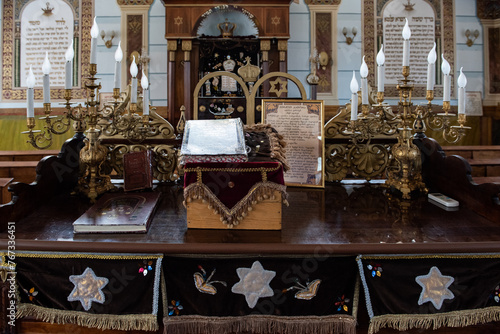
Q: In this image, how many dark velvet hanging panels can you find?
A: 3